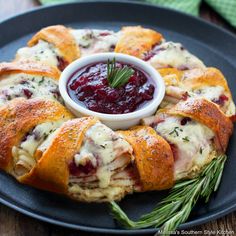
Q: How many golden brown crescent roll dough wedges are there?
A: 8